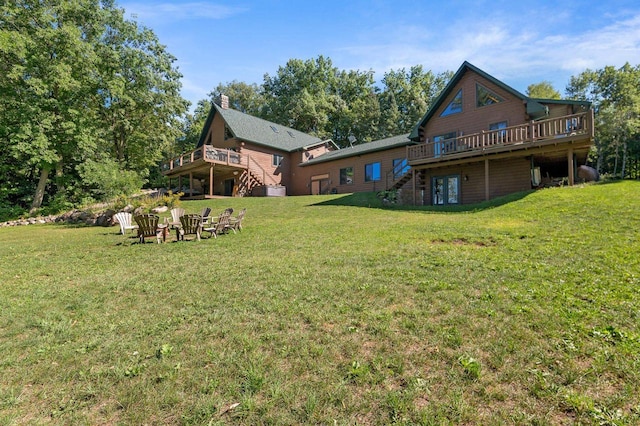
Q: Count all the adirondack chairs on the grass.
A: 8